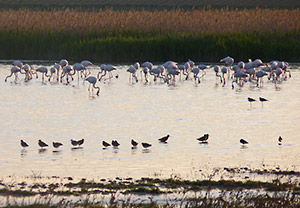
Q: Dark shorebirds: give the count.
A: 15